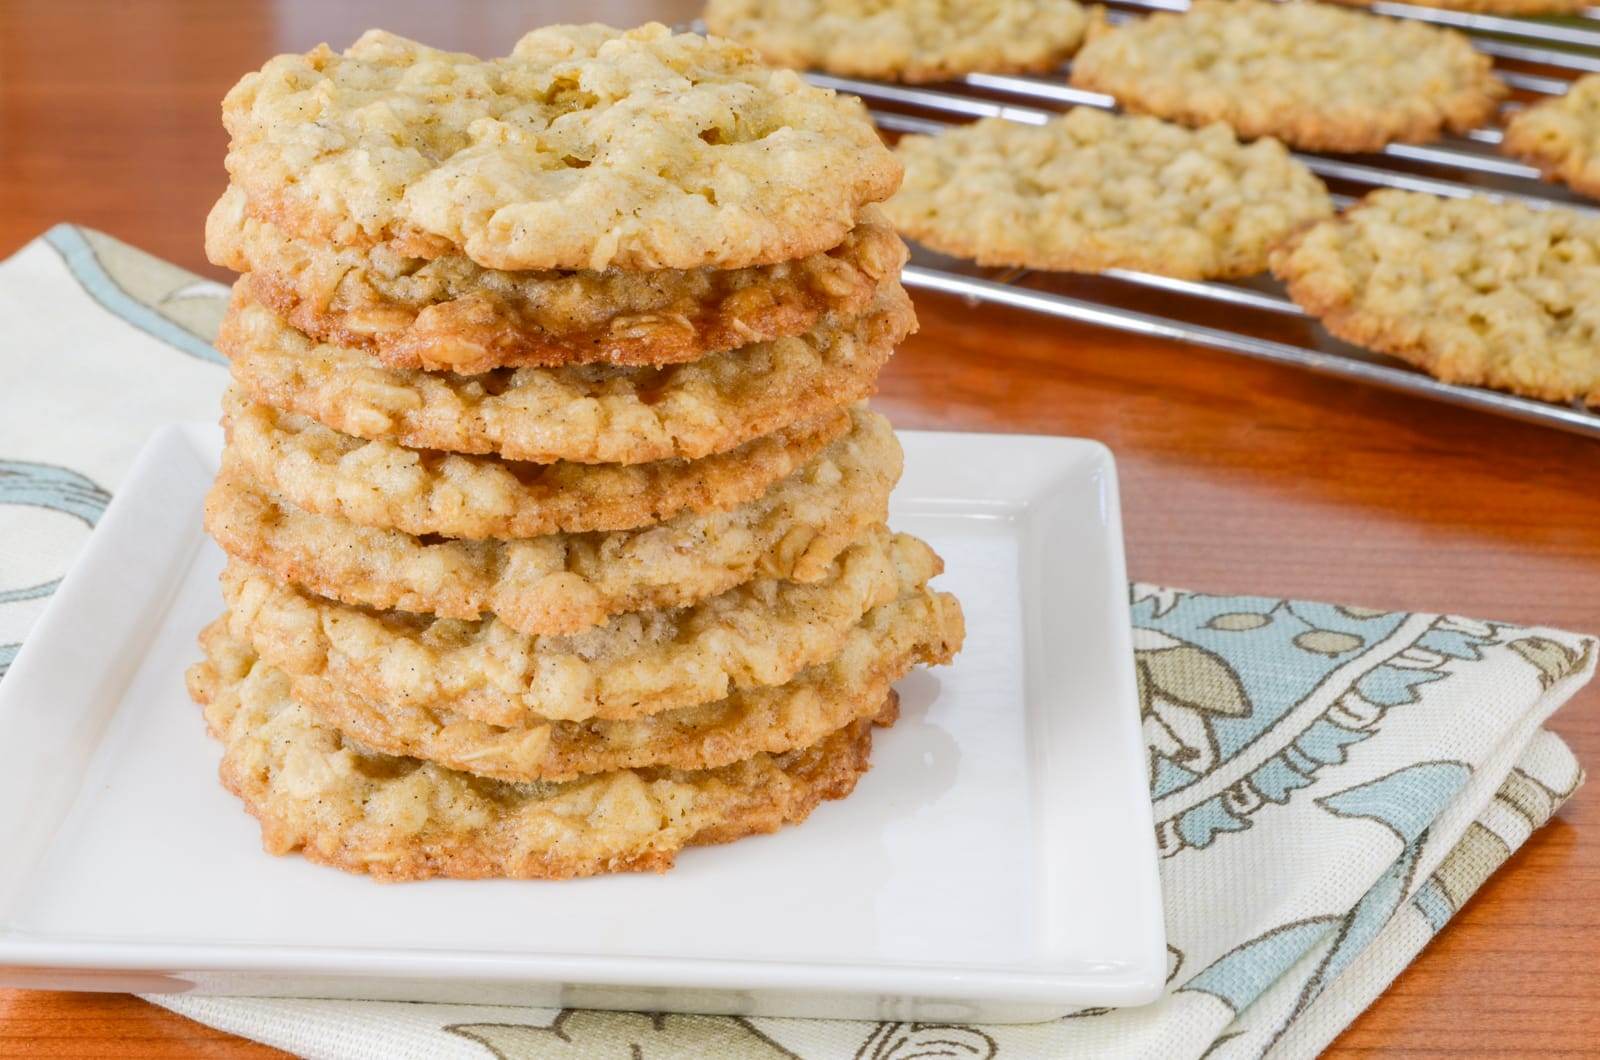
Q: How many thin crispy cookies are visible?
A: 14